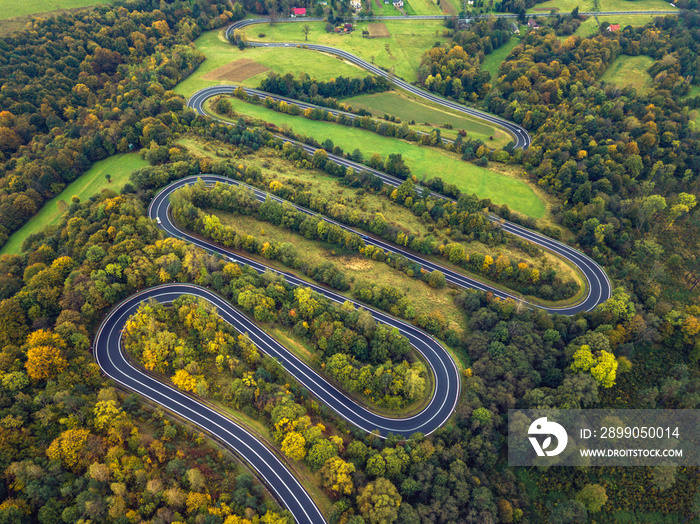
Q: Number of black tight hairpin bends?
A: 7